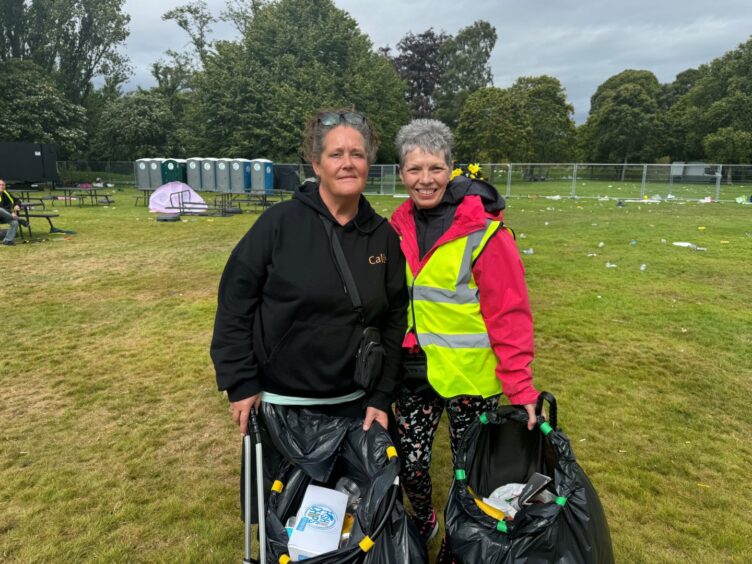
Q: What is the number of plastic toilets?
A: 8